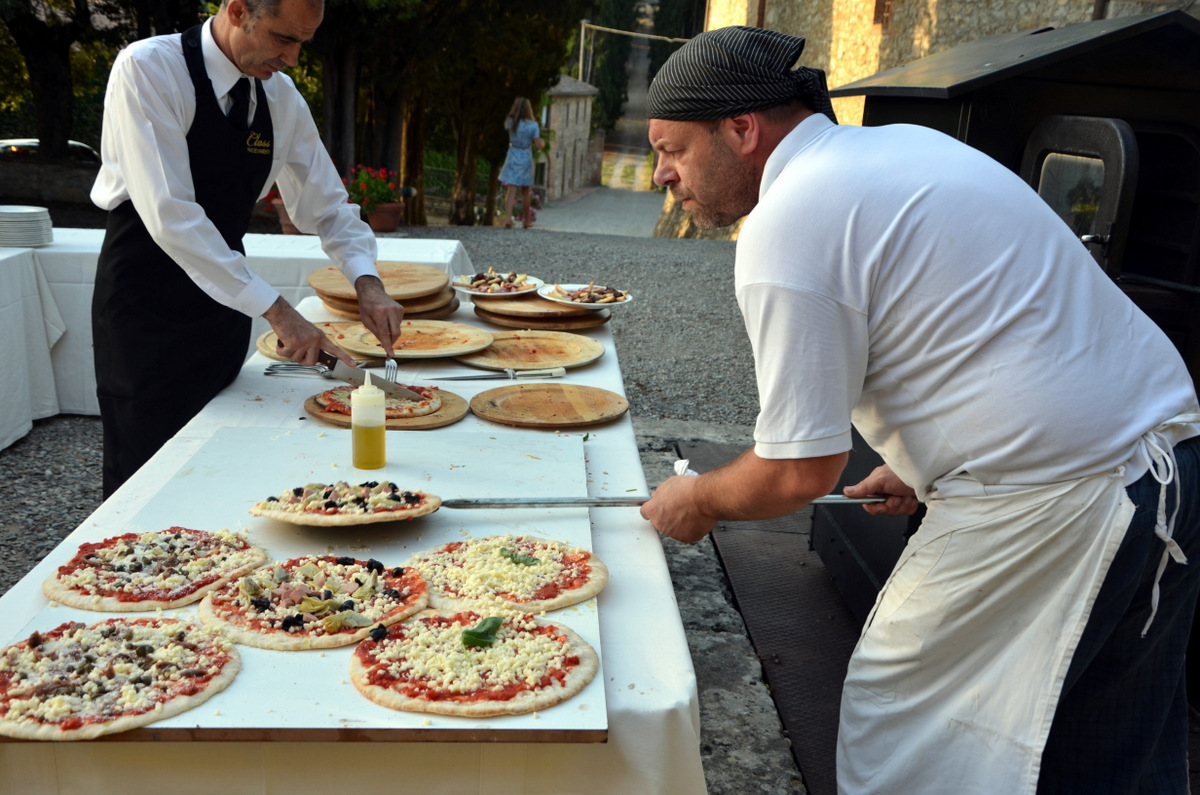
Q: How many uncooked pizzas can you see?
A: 6